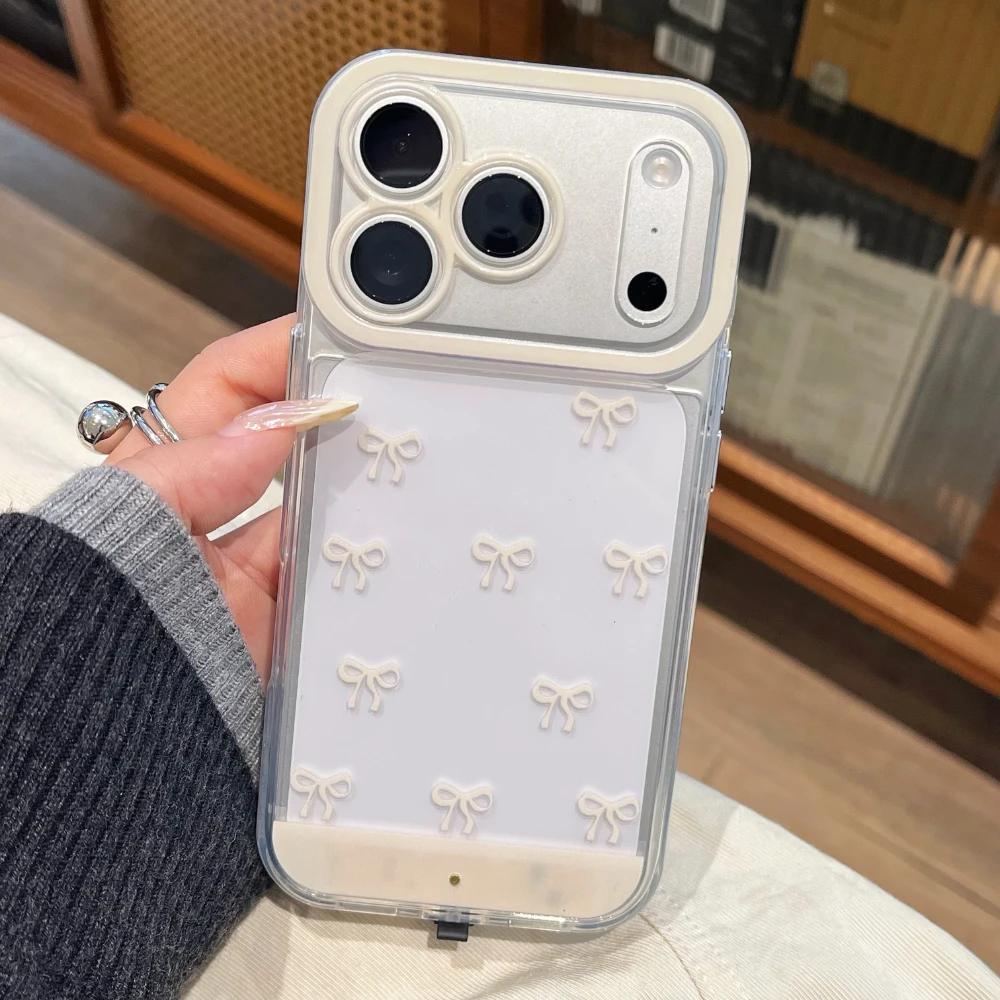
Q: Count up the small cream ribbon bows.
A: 10